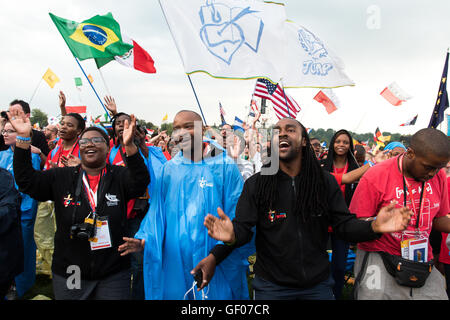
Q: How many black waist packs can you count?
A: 1